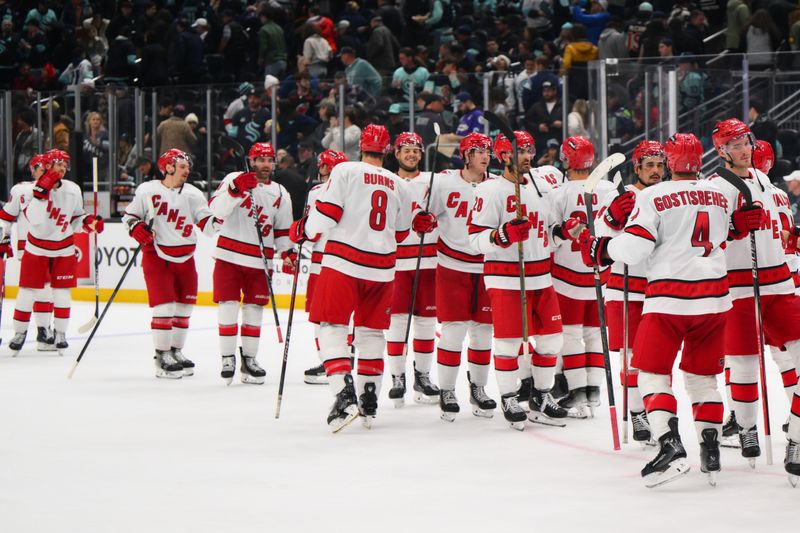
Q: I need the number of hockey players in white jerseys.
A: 15